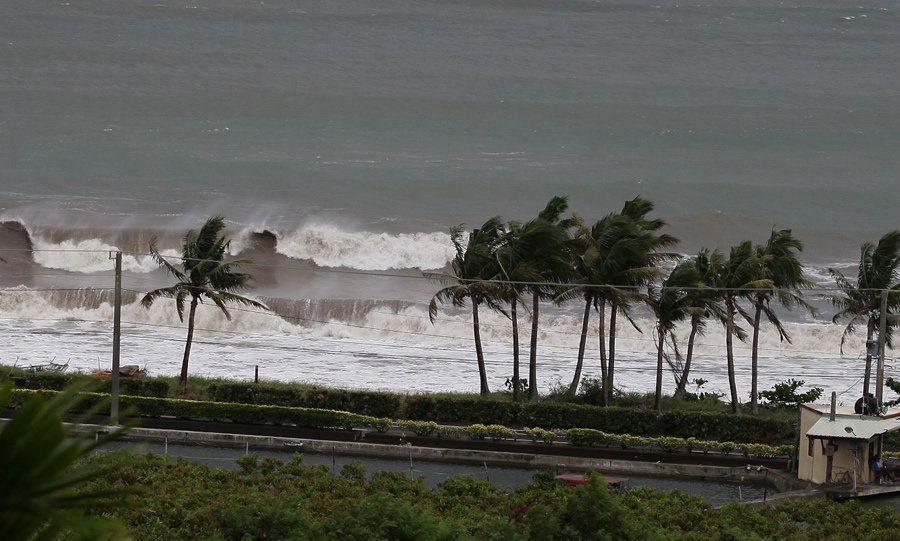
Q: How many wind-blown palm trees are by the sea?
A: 12